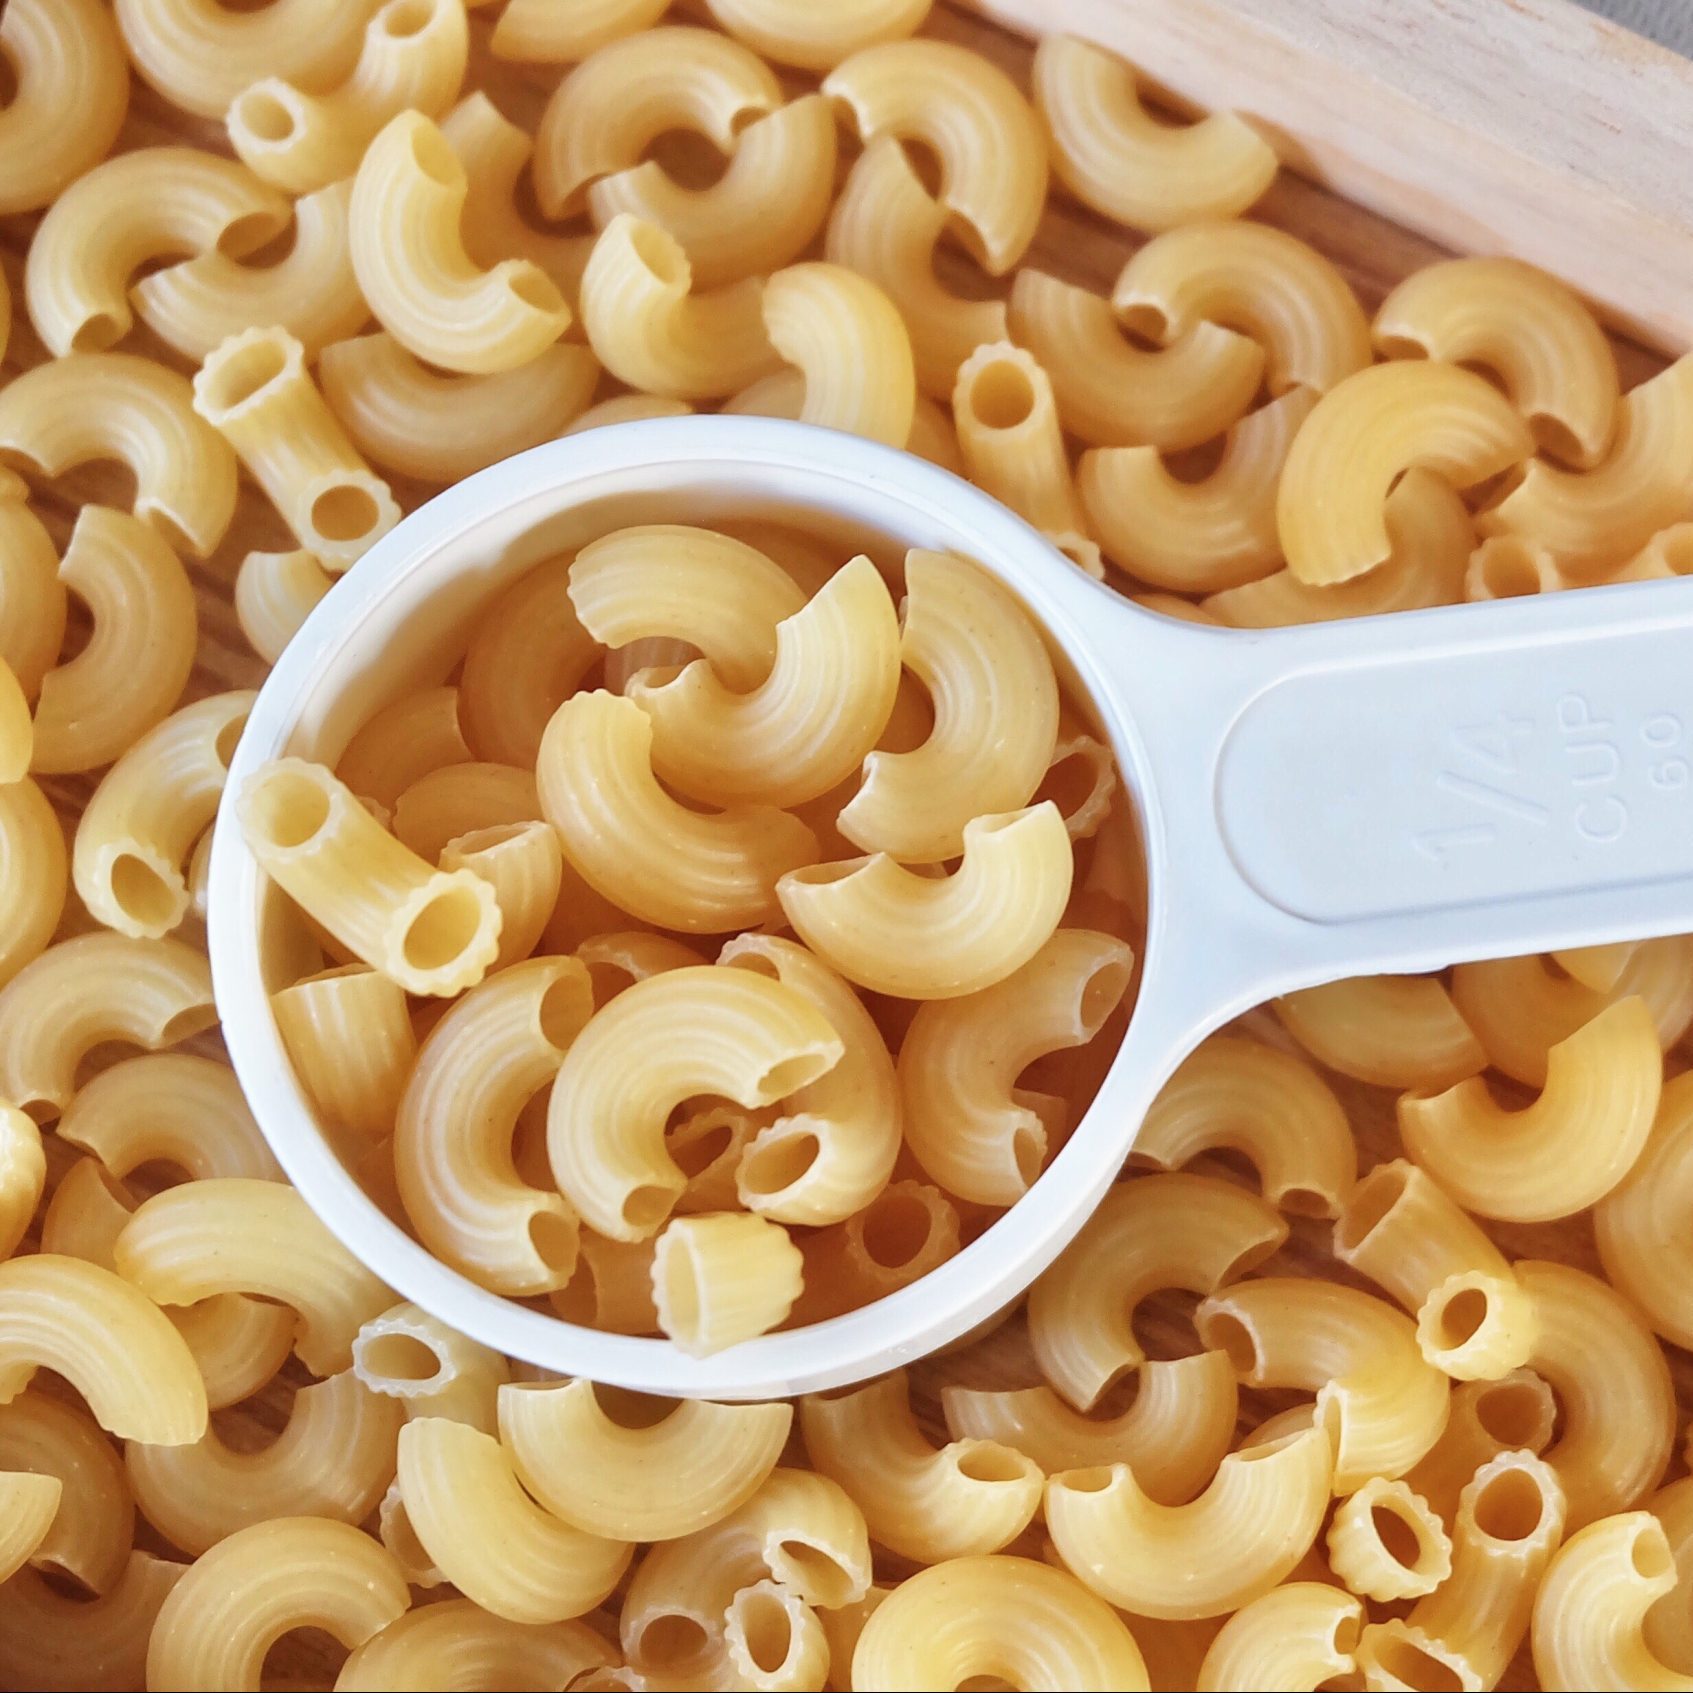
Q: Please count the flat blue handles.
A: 1